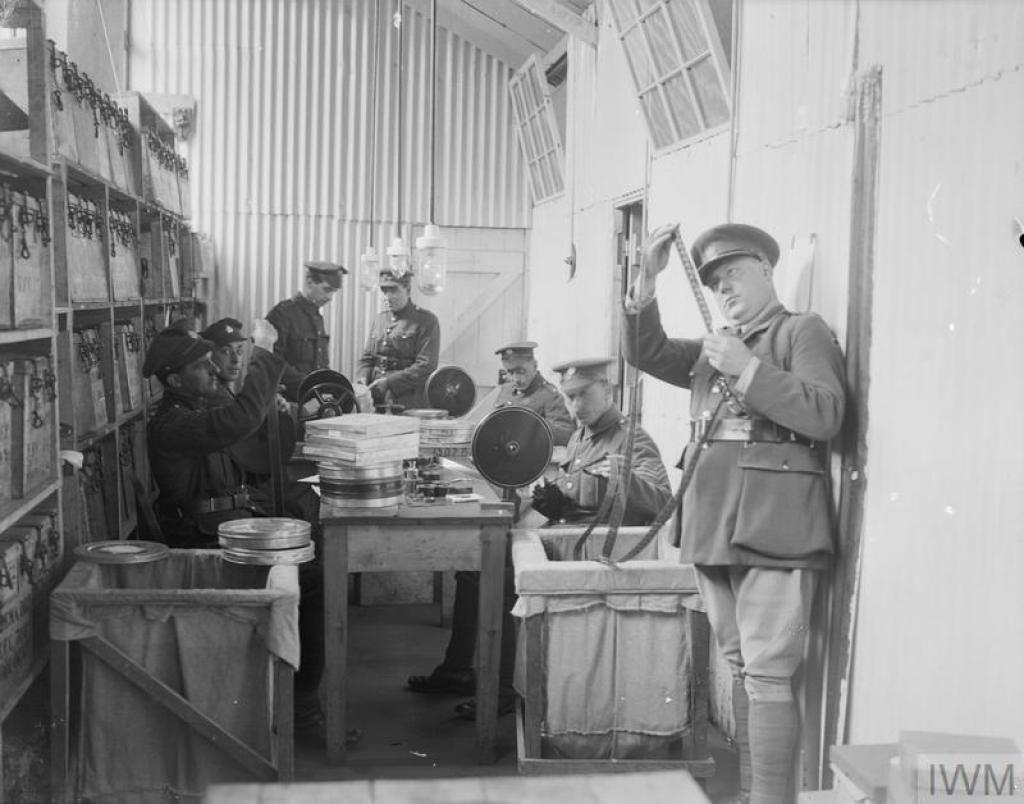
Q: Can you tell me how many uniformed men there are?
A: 7